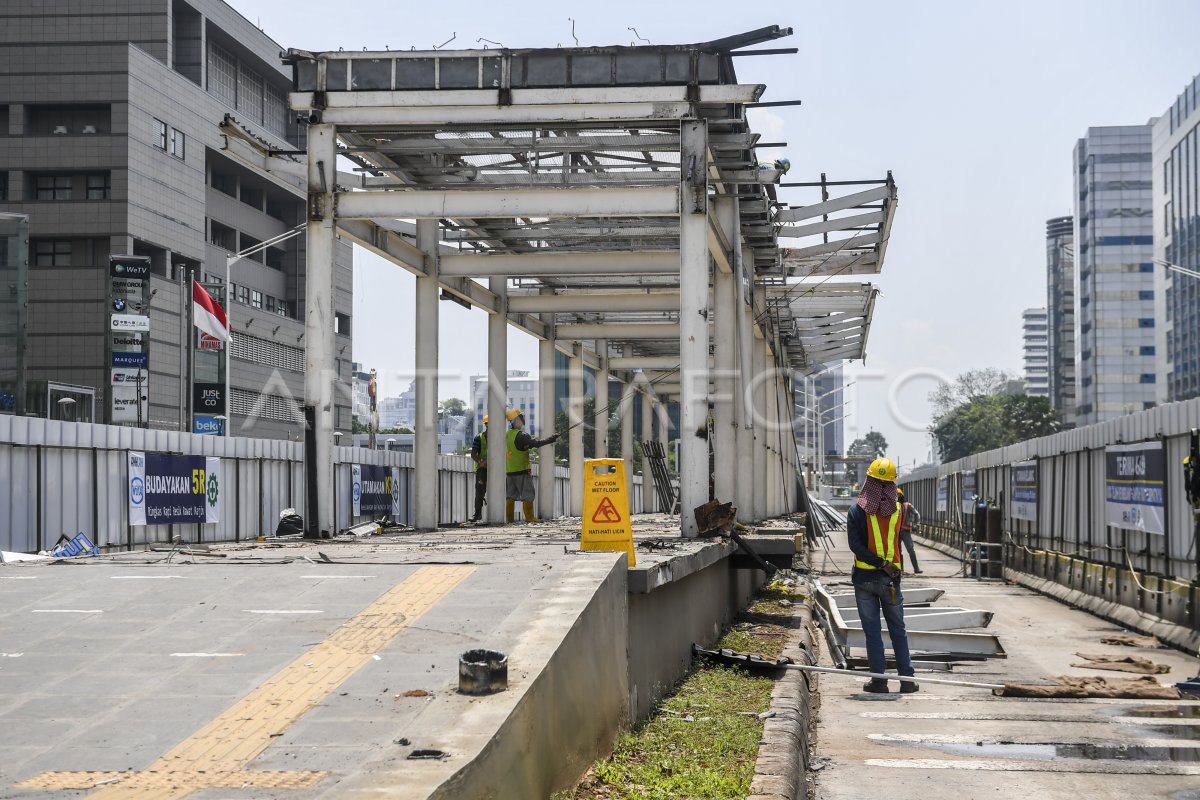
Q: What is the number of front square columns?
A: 2